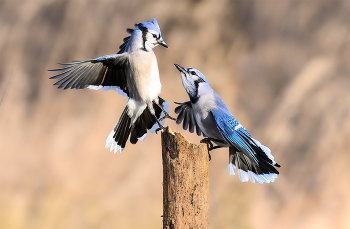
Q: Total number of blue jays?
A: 2